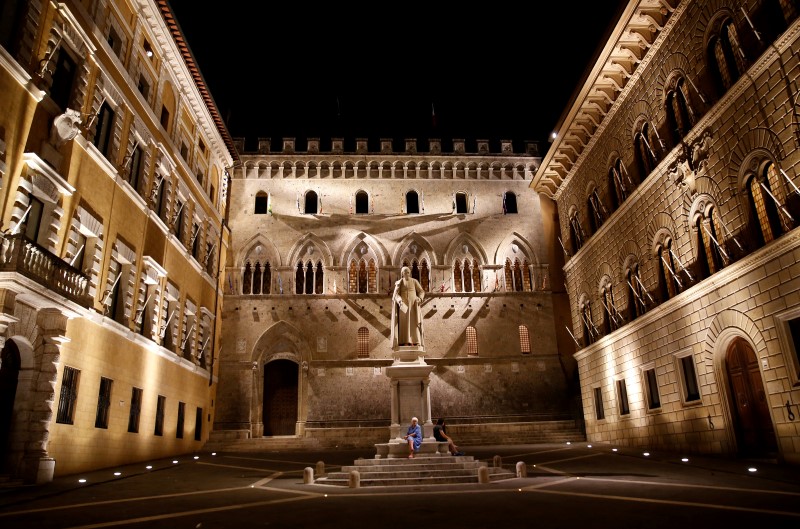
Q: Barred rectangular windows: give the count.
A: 6